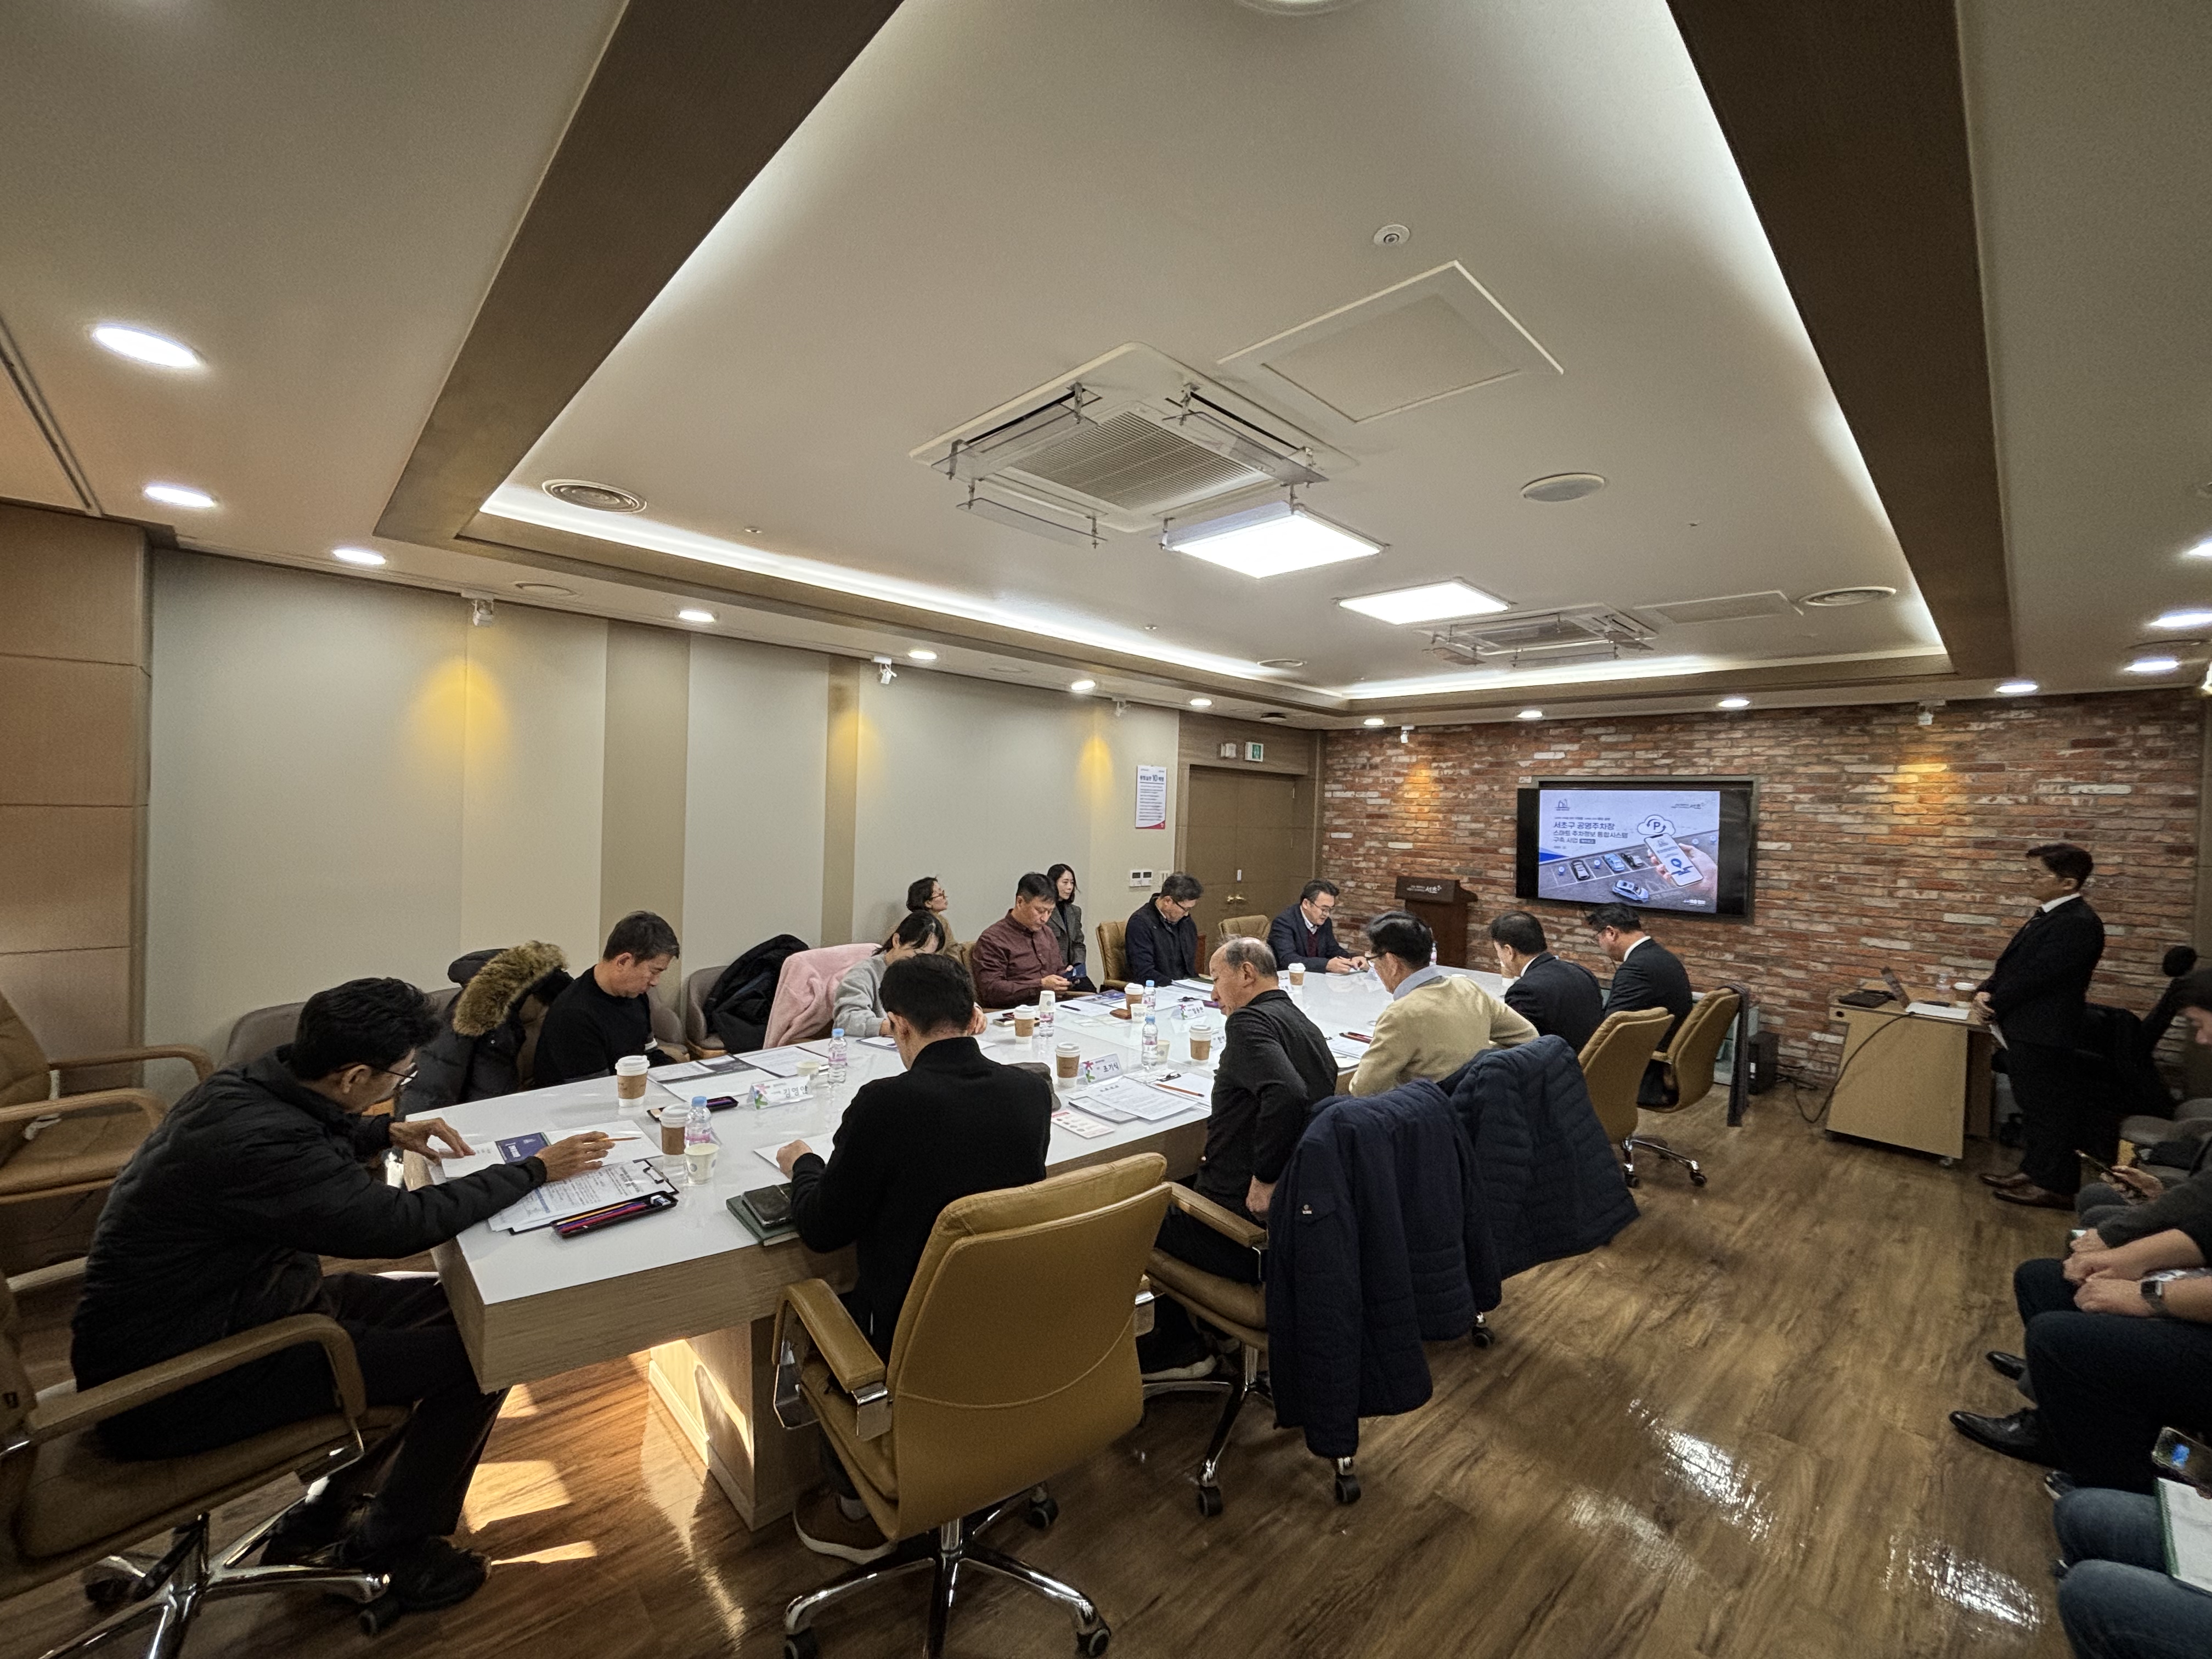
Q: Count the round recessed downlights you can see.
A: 14